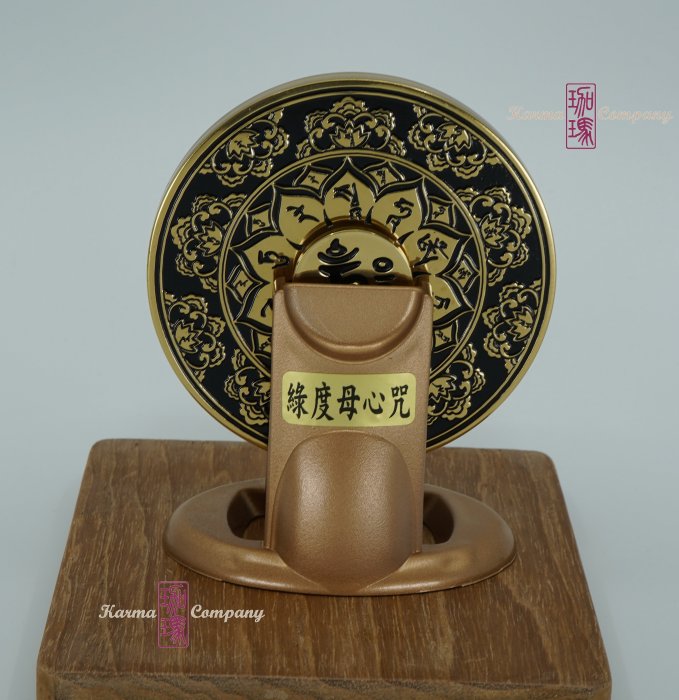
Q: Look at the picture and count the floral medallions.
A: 9